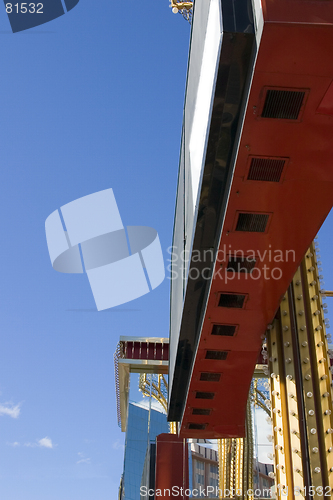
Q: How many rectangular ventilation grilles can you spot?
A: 11